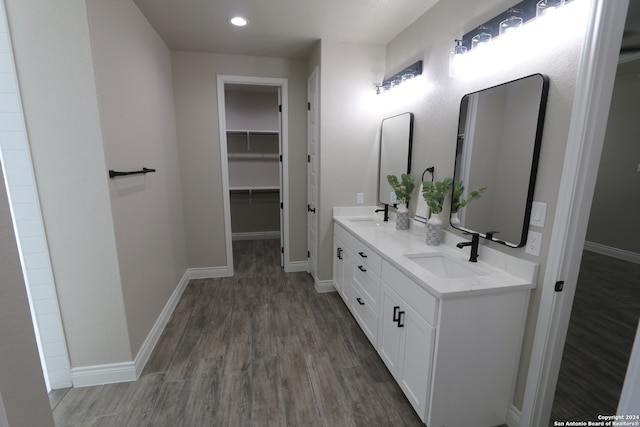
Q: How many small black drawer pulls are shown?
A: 3